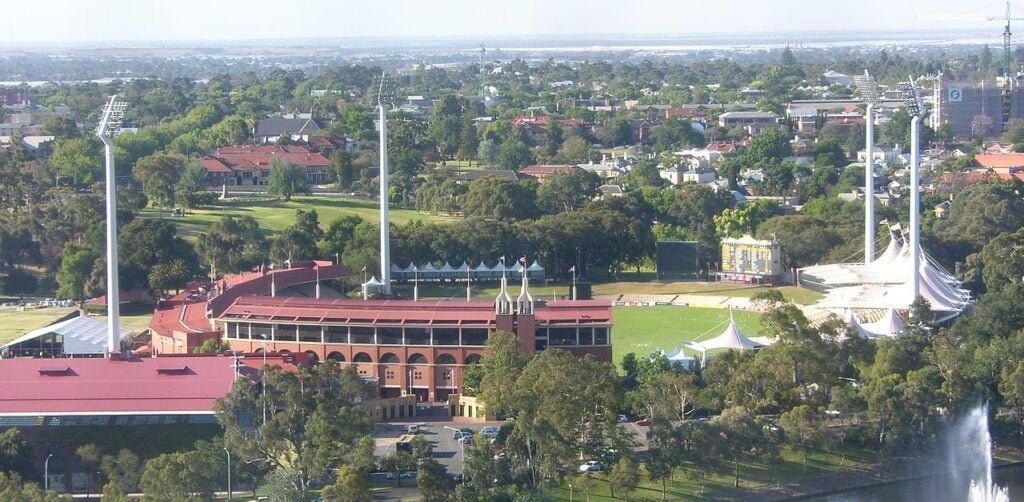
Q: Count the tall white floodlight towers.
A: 4